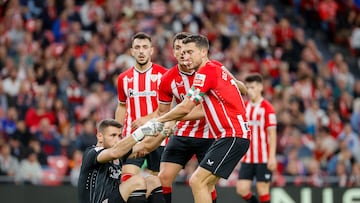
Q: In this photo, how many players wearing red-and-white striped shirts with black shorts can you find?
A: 4